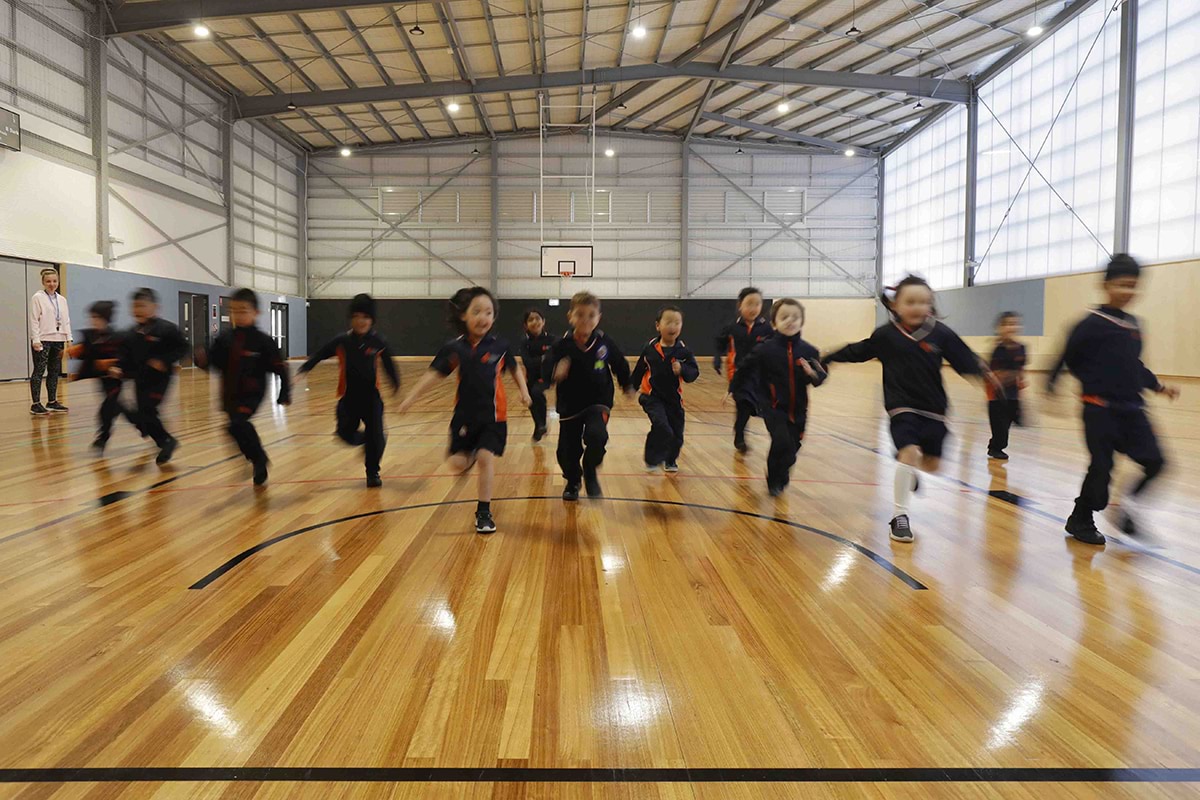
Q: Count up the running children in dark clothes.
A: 13